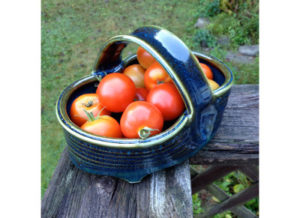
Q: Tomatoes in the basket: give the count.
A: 11